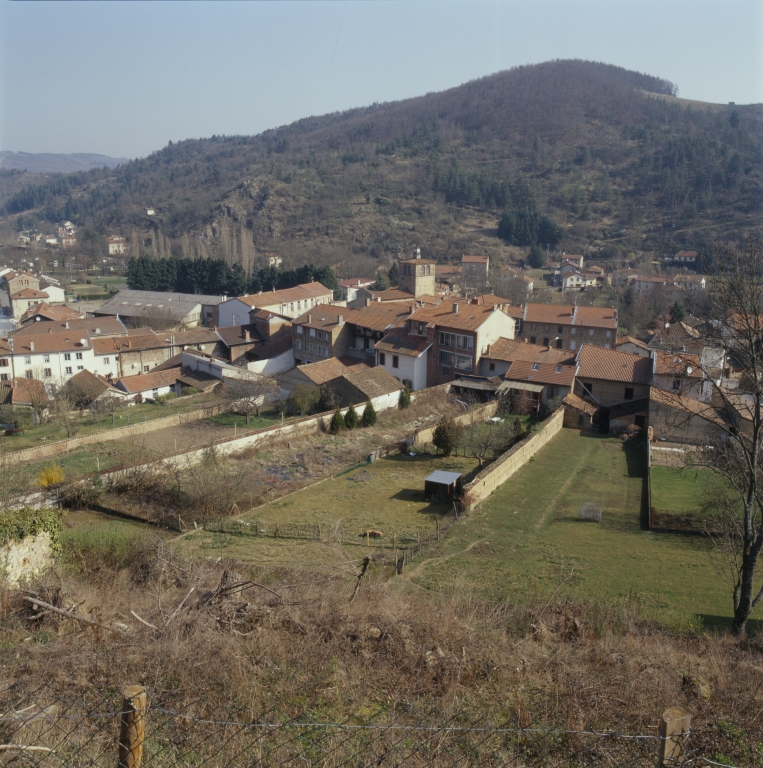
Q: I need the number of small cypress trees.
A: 4